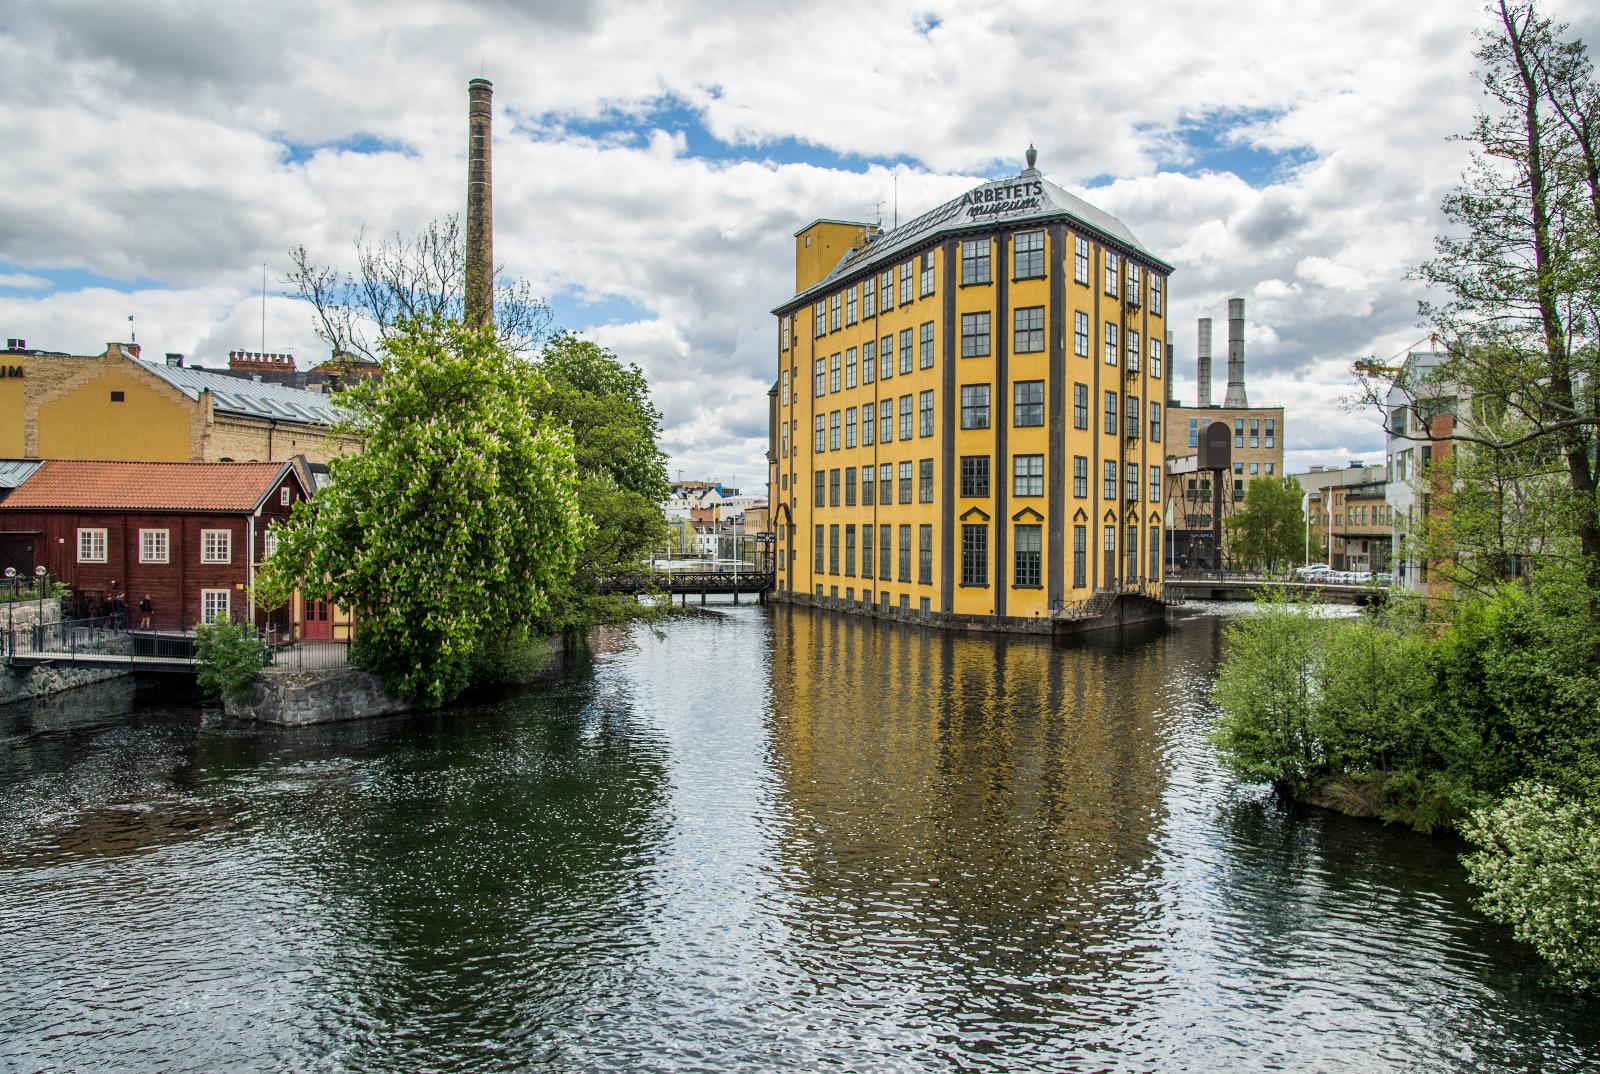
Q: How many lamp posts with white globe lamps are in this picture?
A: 2